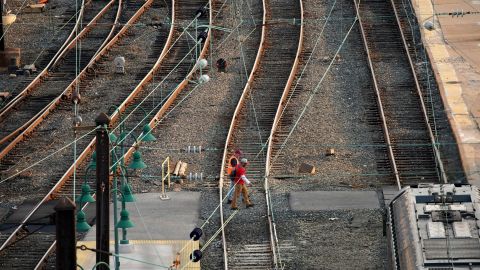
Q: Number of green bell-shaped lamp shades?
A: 8